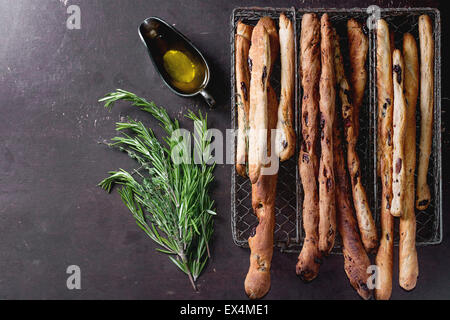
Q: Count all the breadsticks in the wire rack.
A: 13